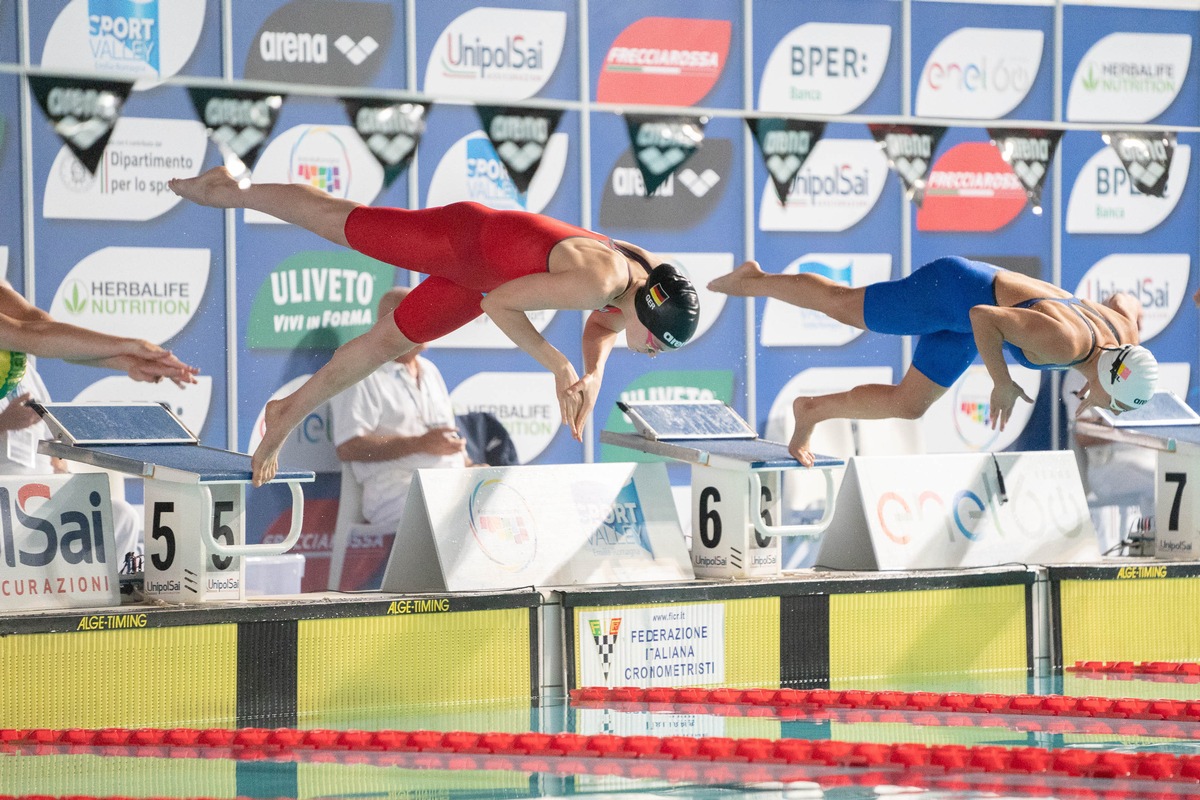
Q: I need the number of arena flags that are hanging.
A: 9